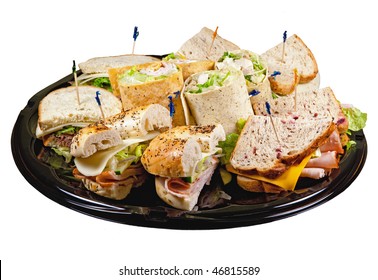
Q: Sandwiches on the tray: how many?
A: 12